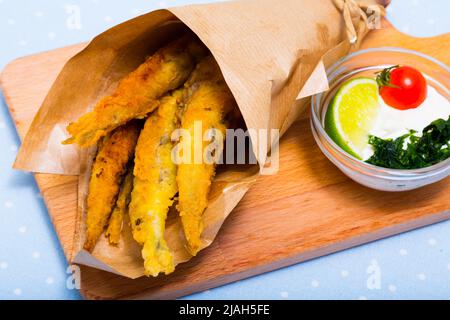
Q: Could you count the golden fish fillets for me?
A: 5